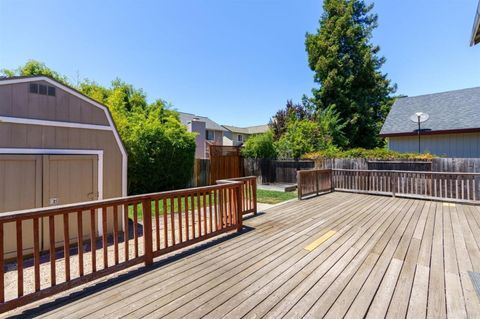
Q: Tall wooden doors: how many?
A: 2